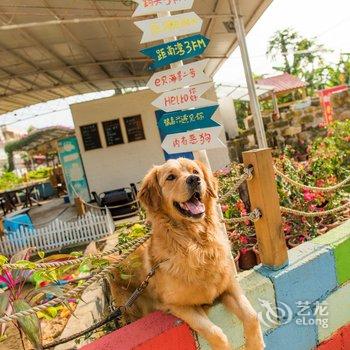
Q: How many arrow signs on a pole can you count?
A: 7